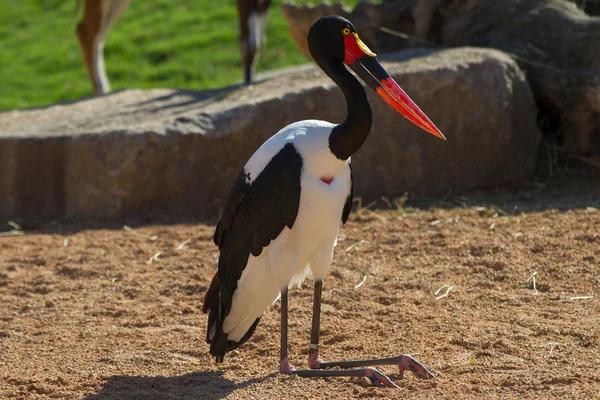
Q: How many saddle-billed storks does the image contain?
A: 1